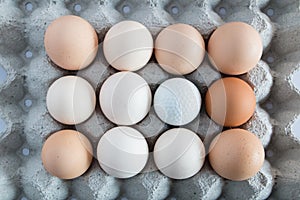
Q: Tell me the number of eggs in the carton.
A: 11